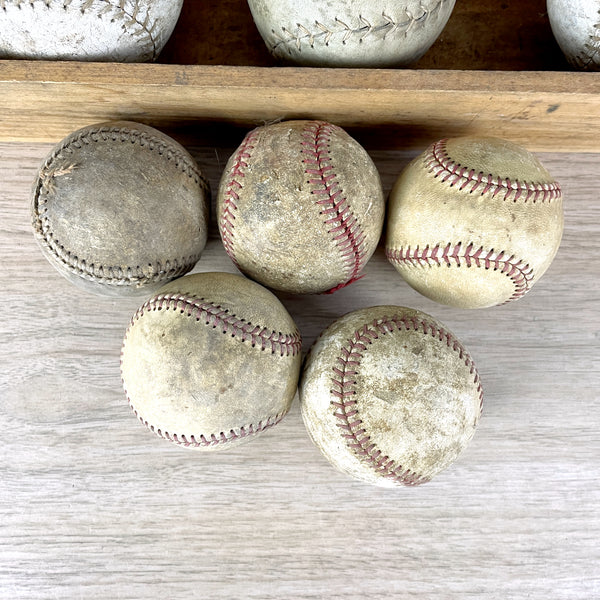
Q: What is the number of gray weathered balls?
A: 1